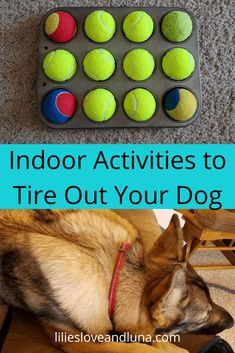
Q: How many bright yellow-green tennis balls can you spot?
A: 8